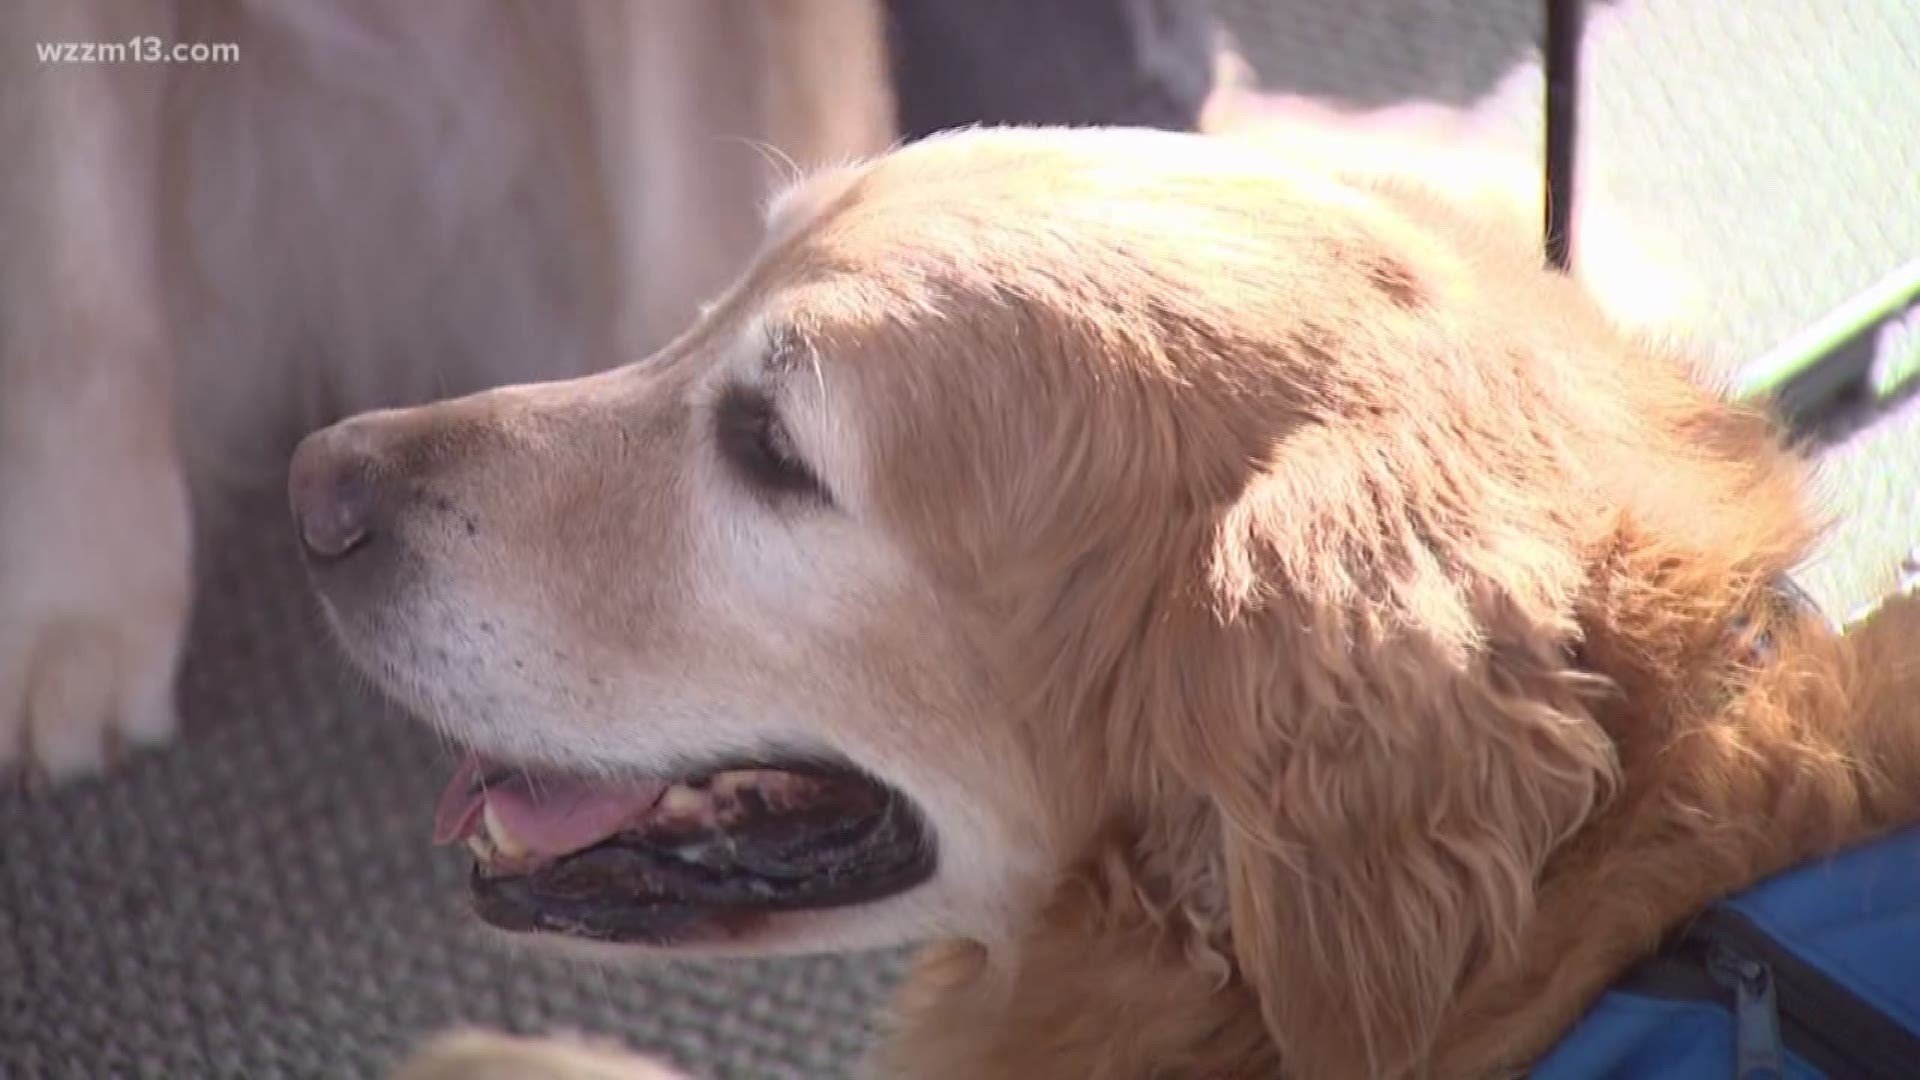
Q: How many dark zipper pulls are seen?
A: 1